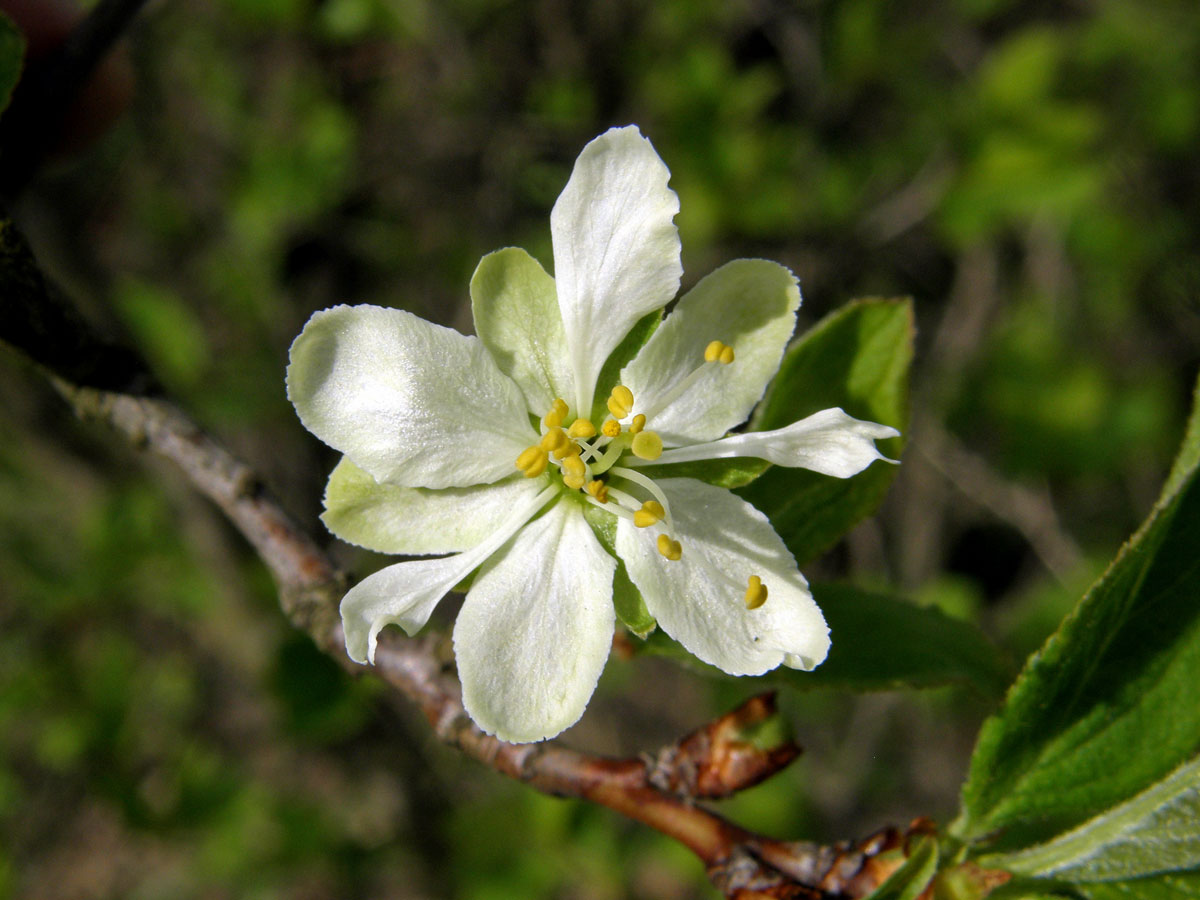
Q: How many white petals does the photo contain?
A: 9